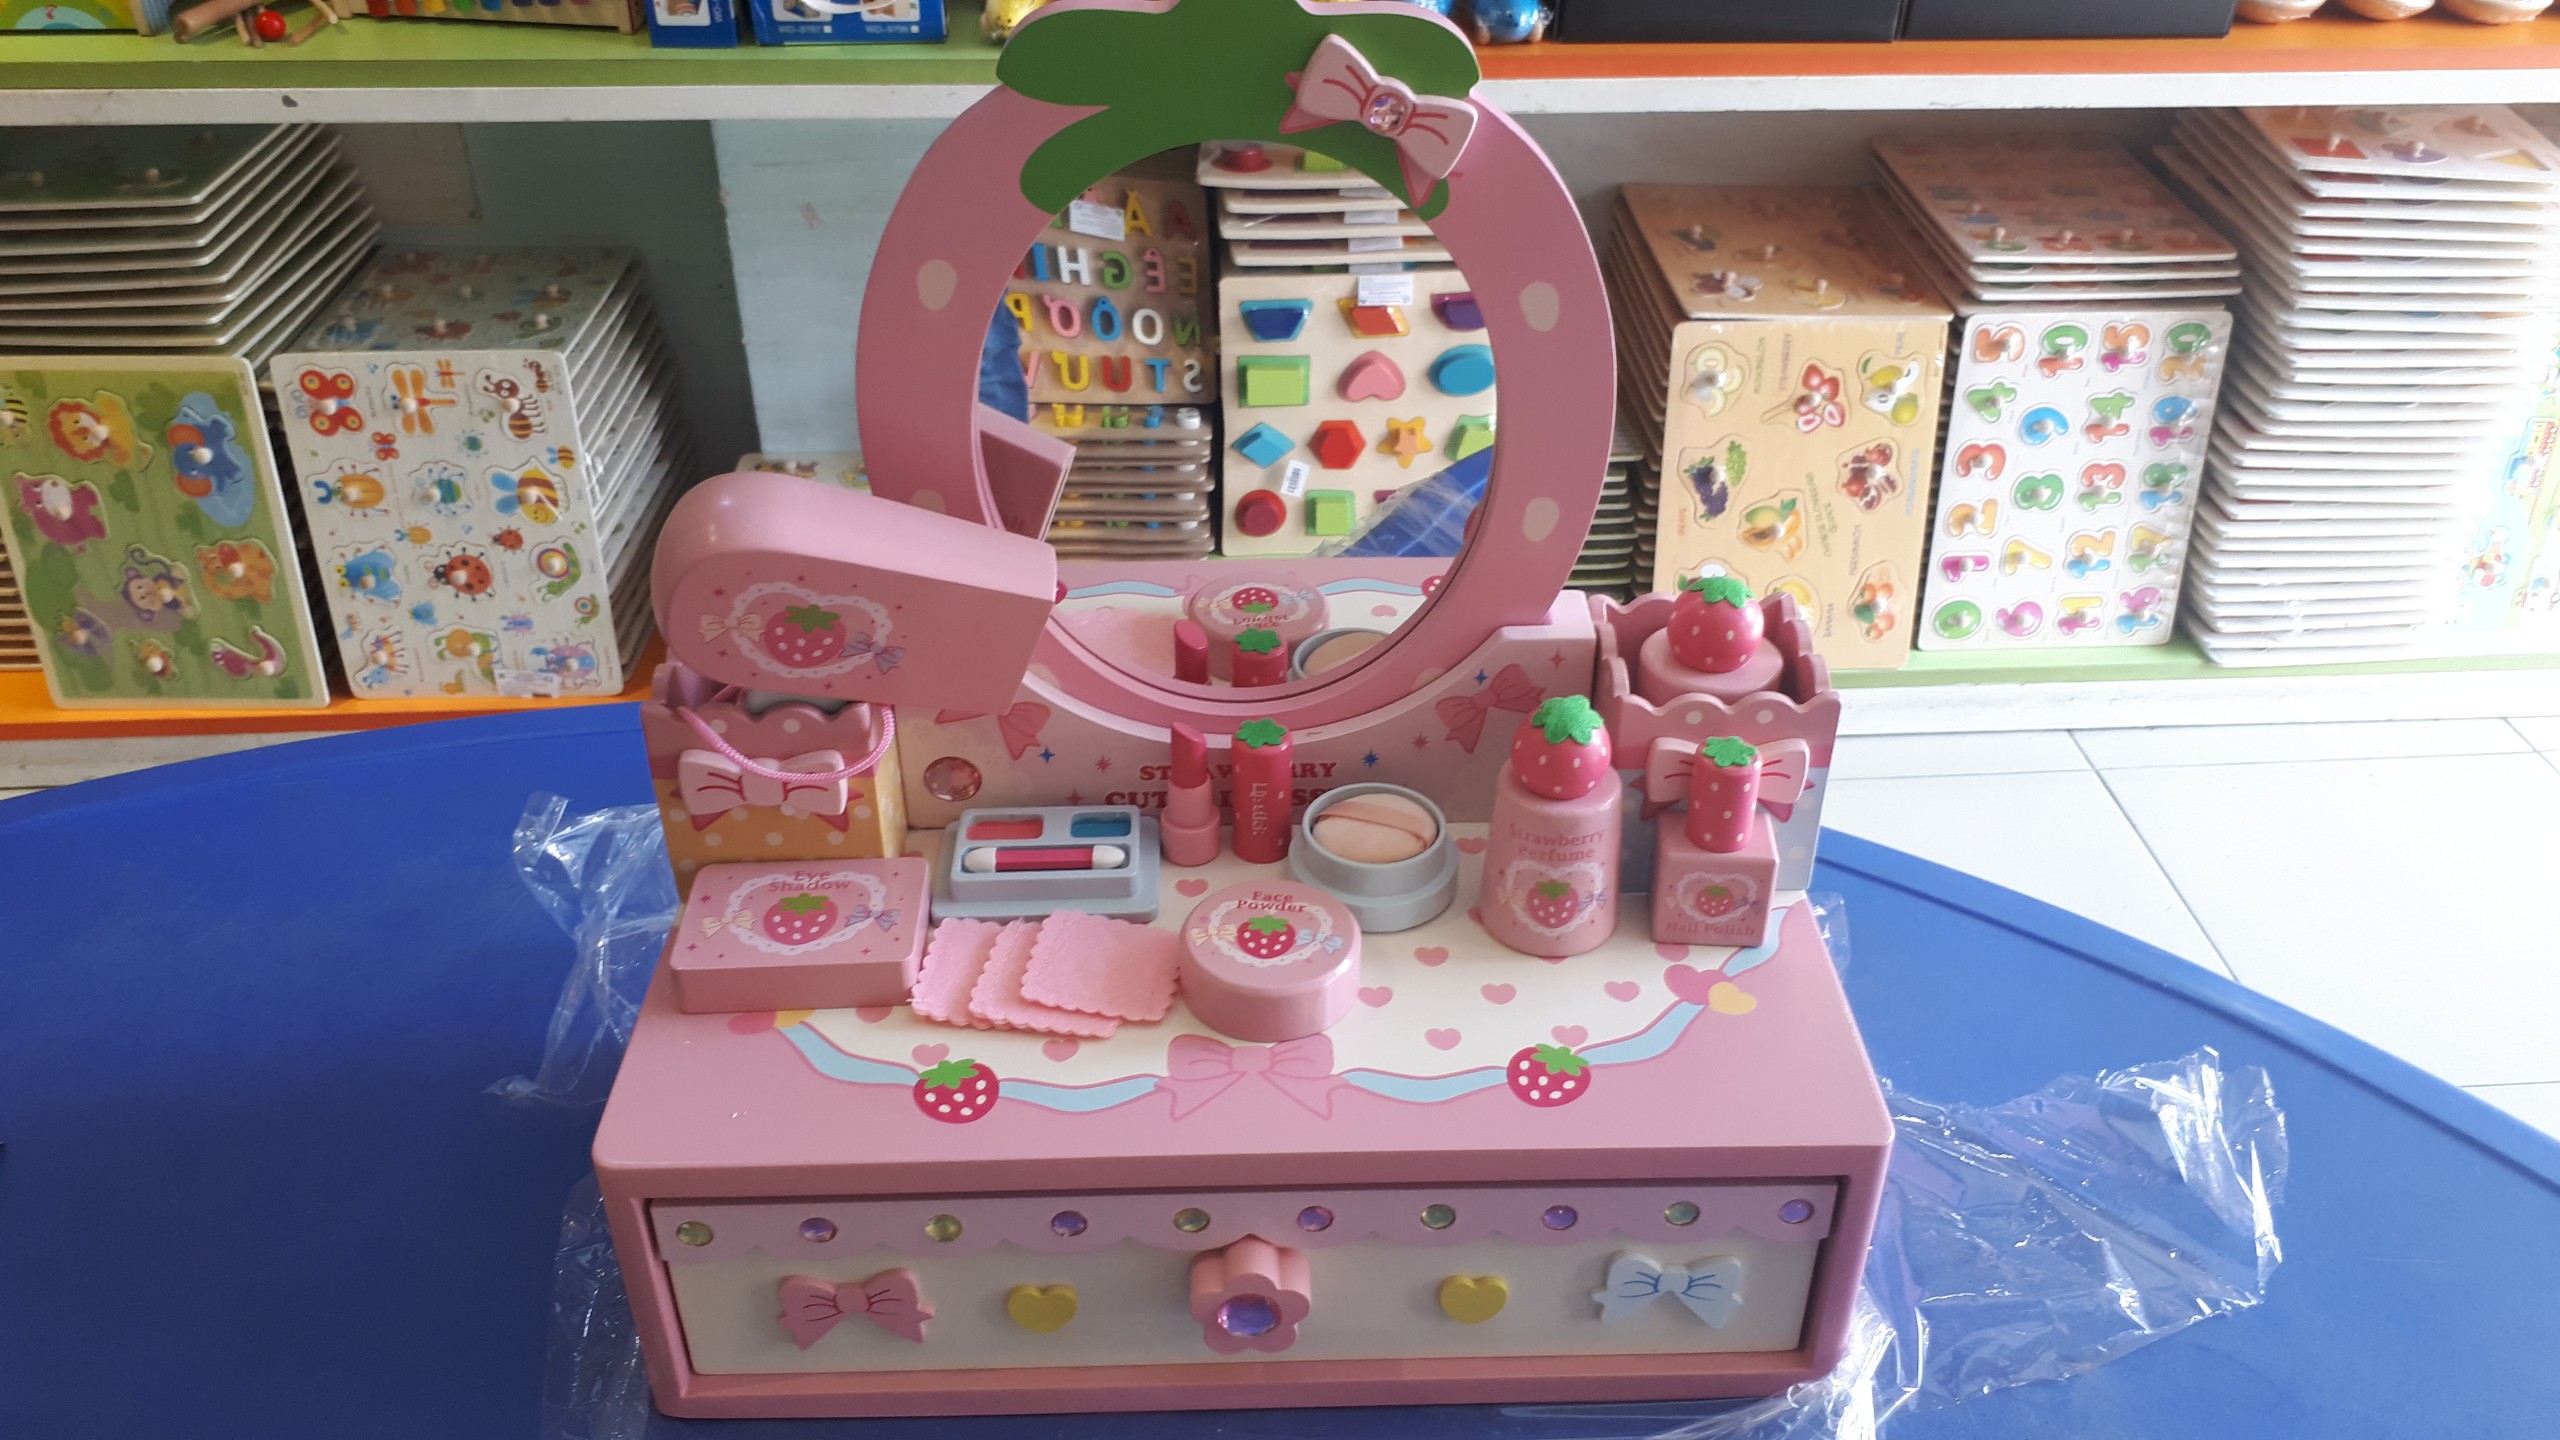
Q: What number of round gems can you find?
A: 13